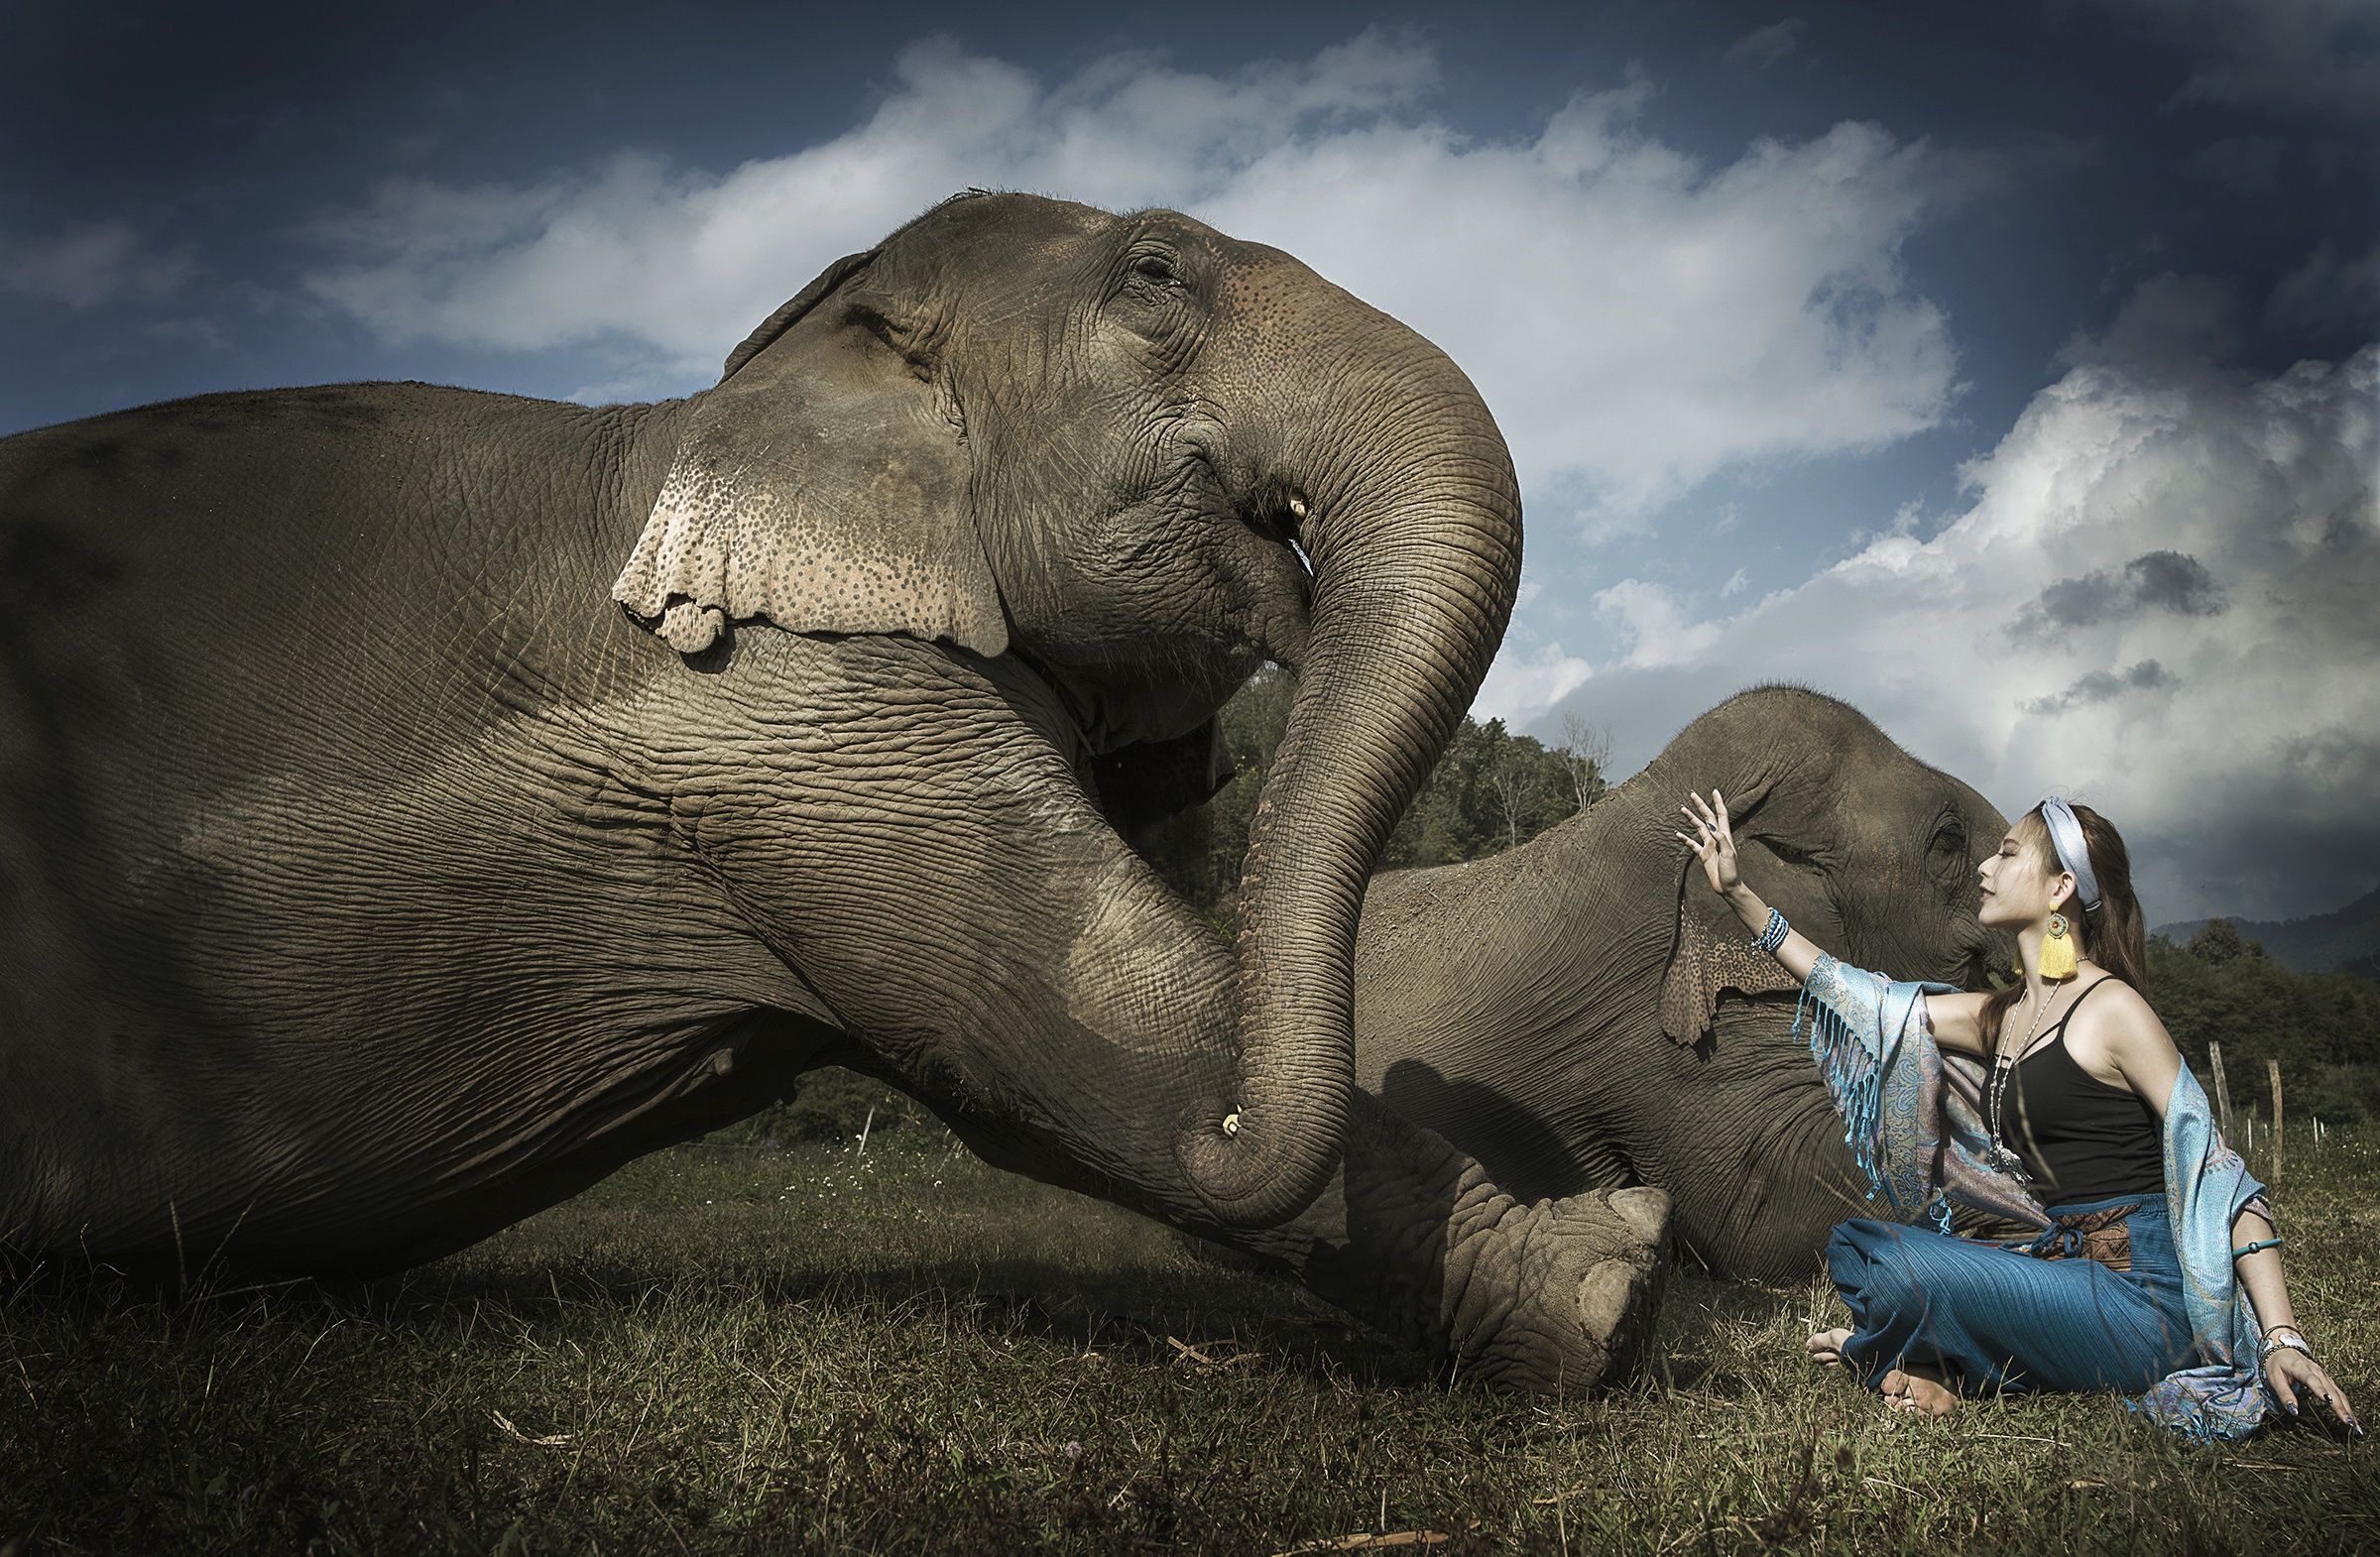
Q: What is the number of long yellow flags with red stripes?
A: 0